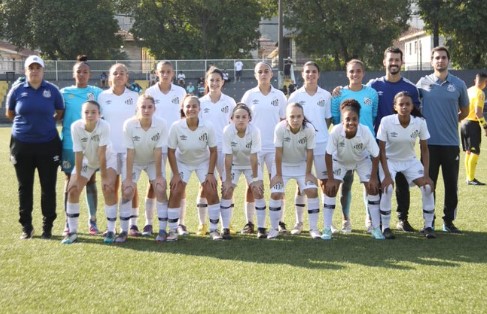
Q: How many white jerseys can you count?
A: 12